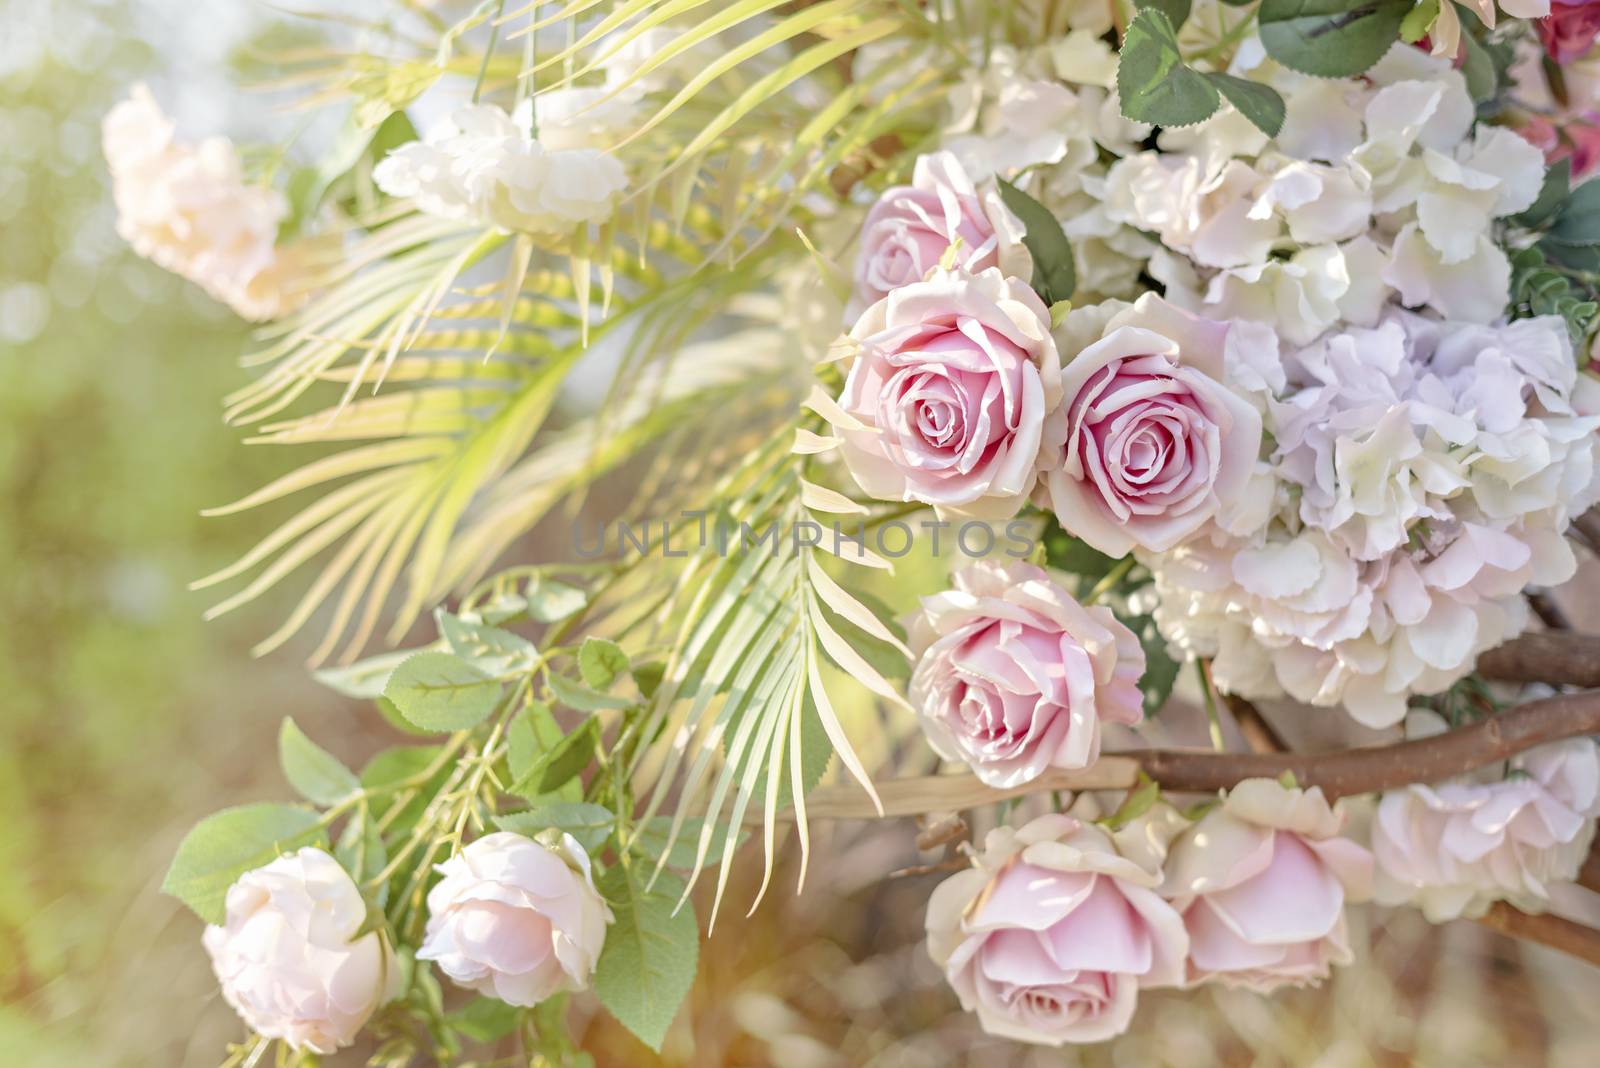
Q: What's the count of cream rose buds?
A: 2